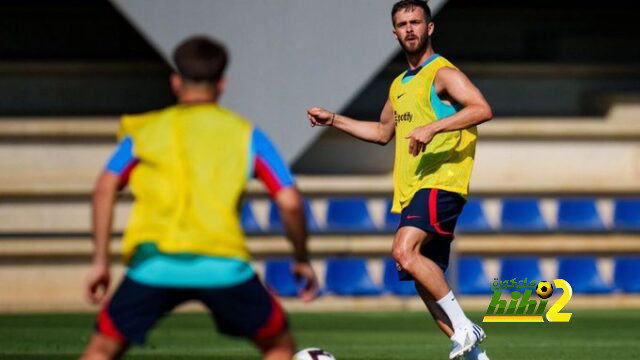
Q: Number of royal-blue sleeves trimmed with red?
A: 2